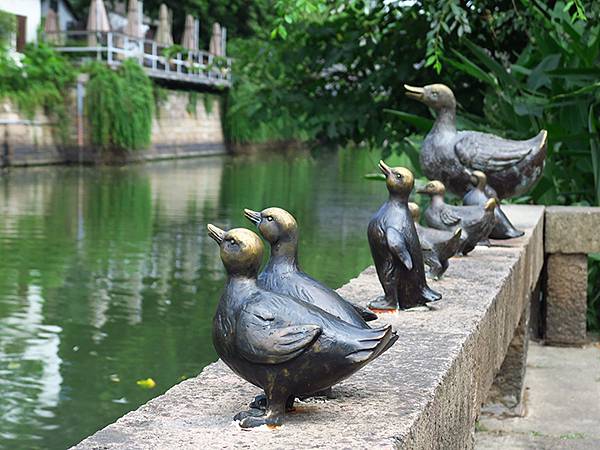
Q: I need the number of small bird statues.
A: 6